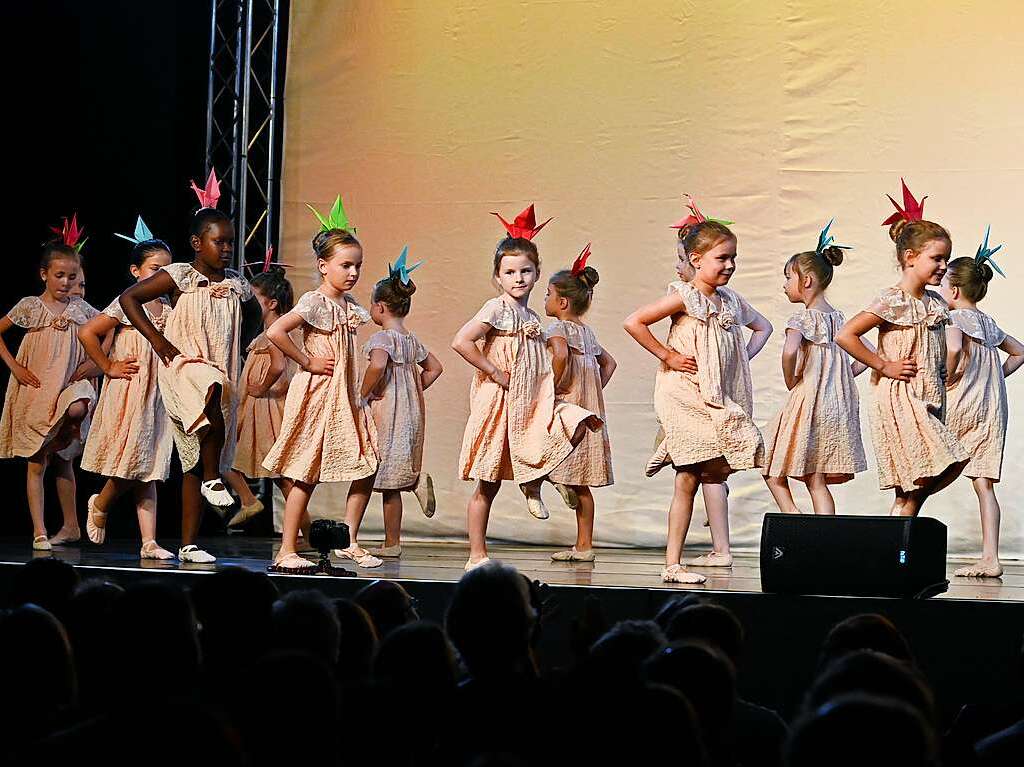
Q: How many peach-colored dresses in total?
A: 14